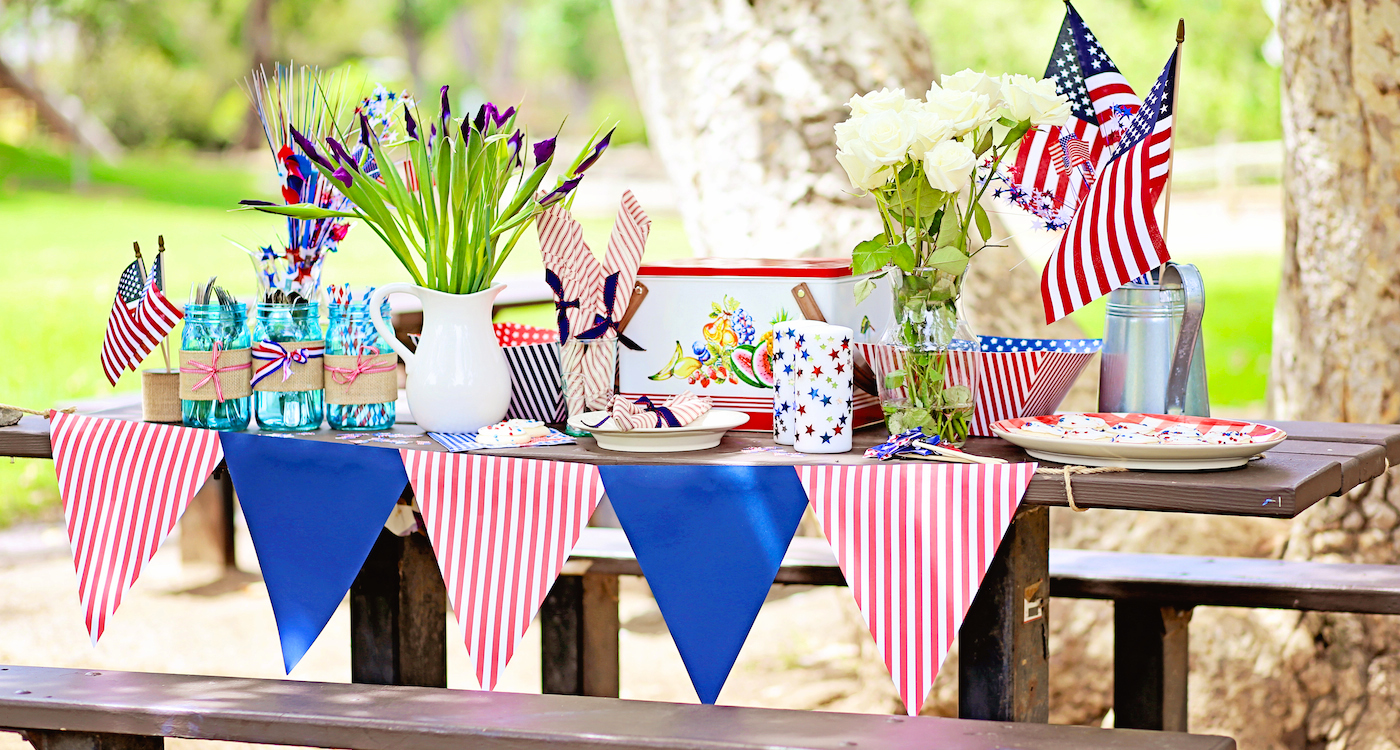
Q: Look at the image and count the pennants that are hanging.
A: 5